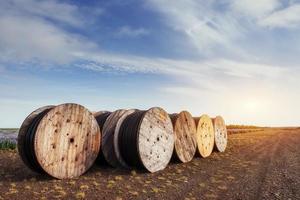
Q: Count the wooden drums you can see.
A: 6